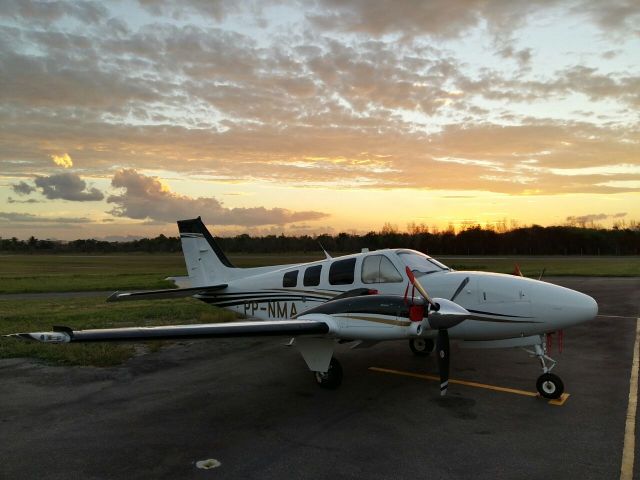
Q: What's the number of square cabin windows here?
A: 3